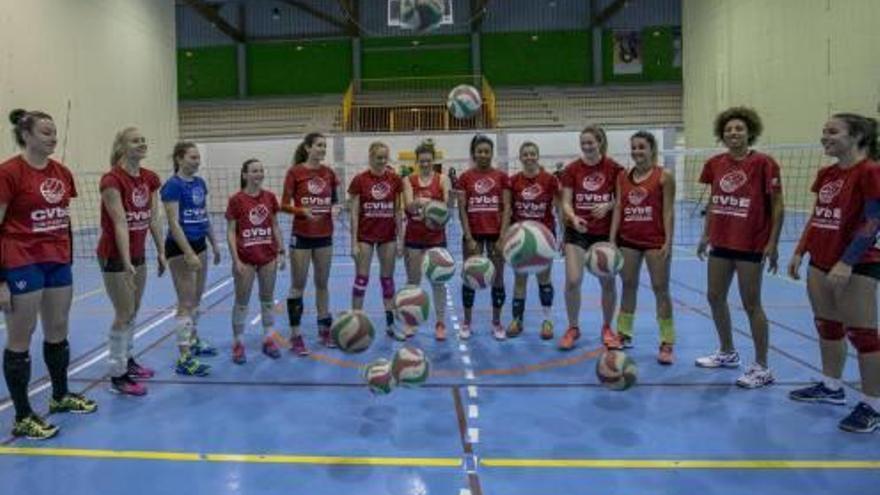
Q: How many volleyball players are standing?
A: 13